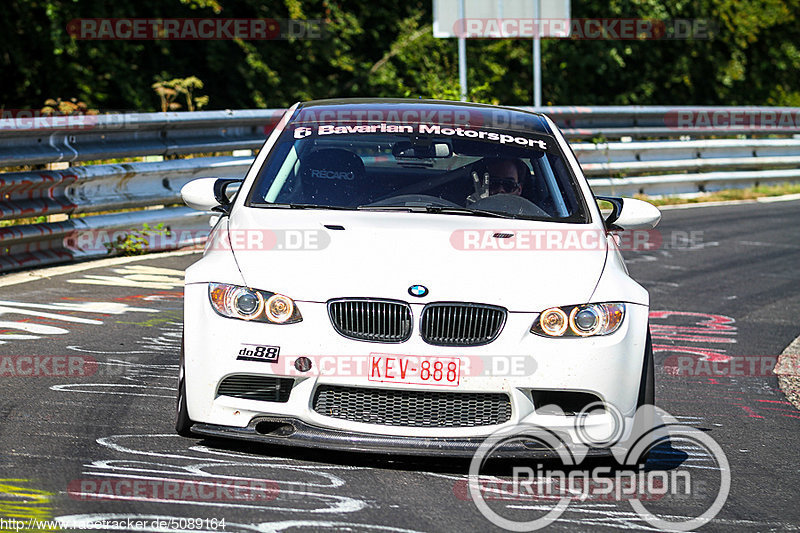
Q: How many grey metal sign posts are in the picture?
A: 2